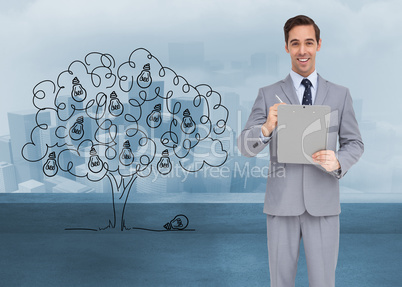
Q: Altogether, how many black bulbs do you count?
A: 11